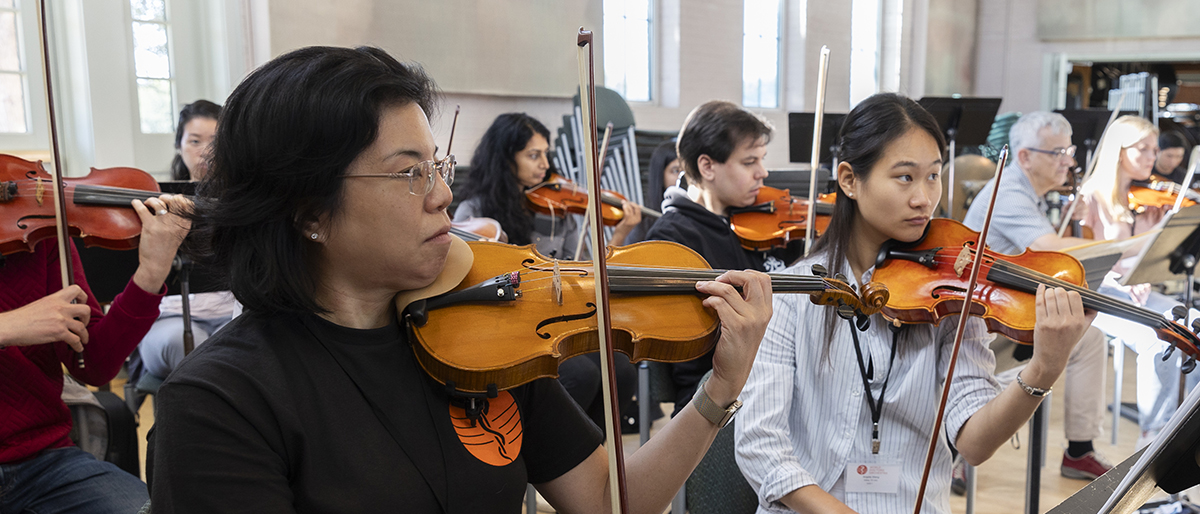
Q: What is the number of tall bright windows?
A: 5